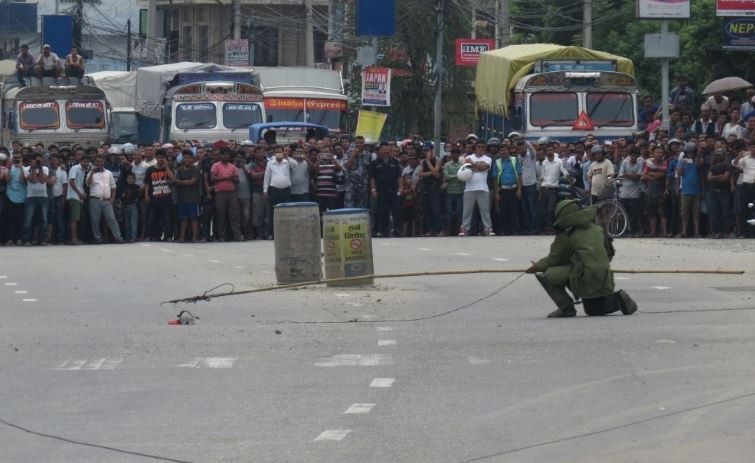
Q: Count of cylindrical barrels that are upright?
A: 2